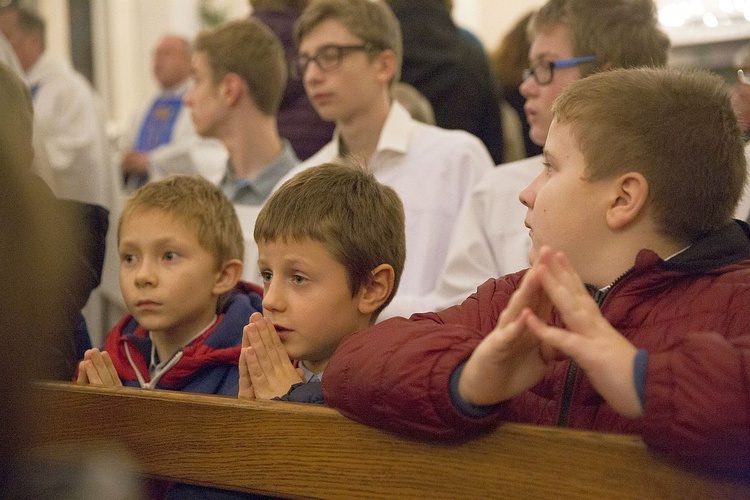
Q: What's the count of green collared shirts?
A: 0